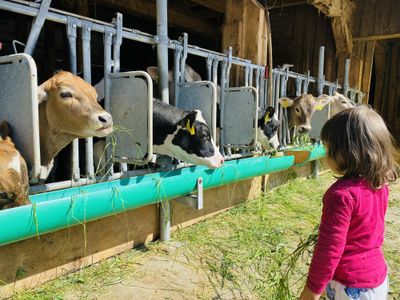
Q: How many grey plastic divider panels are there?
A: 5